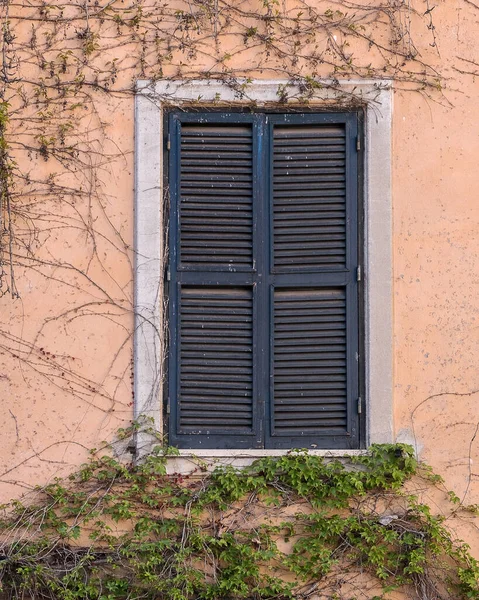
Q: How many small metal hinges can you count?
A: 6